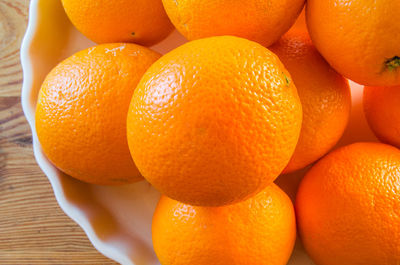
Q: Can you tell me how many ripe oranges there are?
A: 9